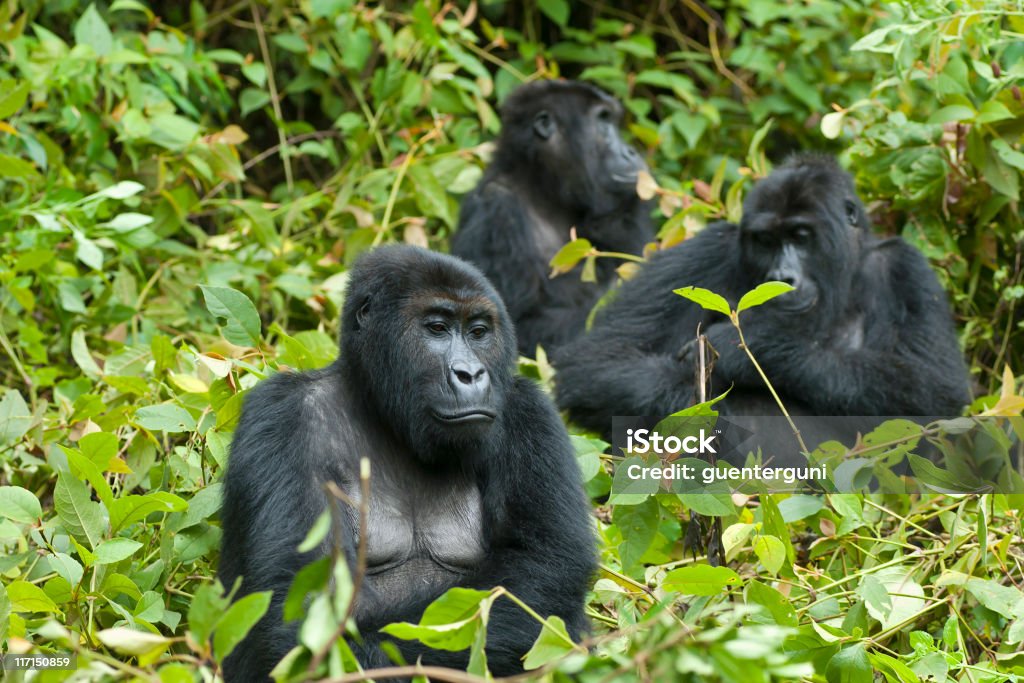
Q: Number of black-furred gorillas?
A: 3